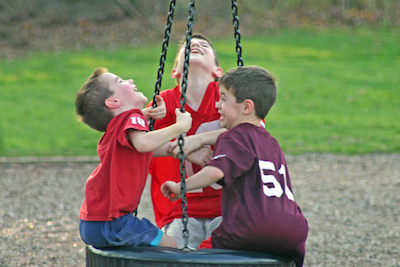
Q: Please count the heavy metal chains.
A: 3